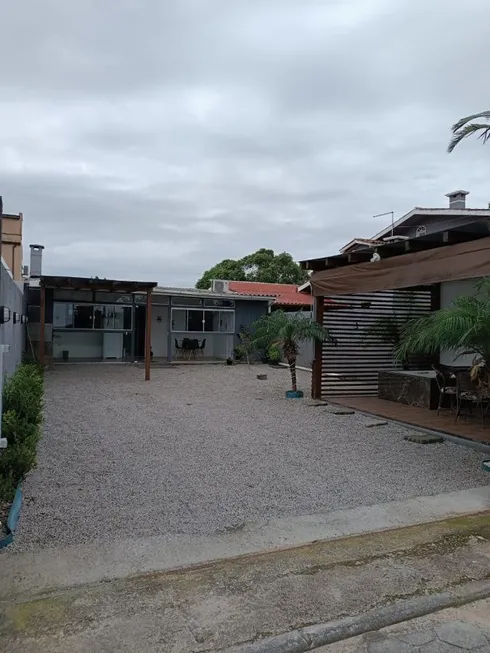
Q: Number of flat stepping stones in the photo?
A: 4